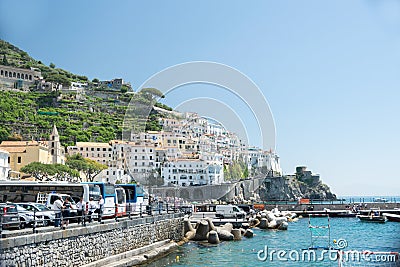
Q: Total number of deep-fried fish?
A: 0